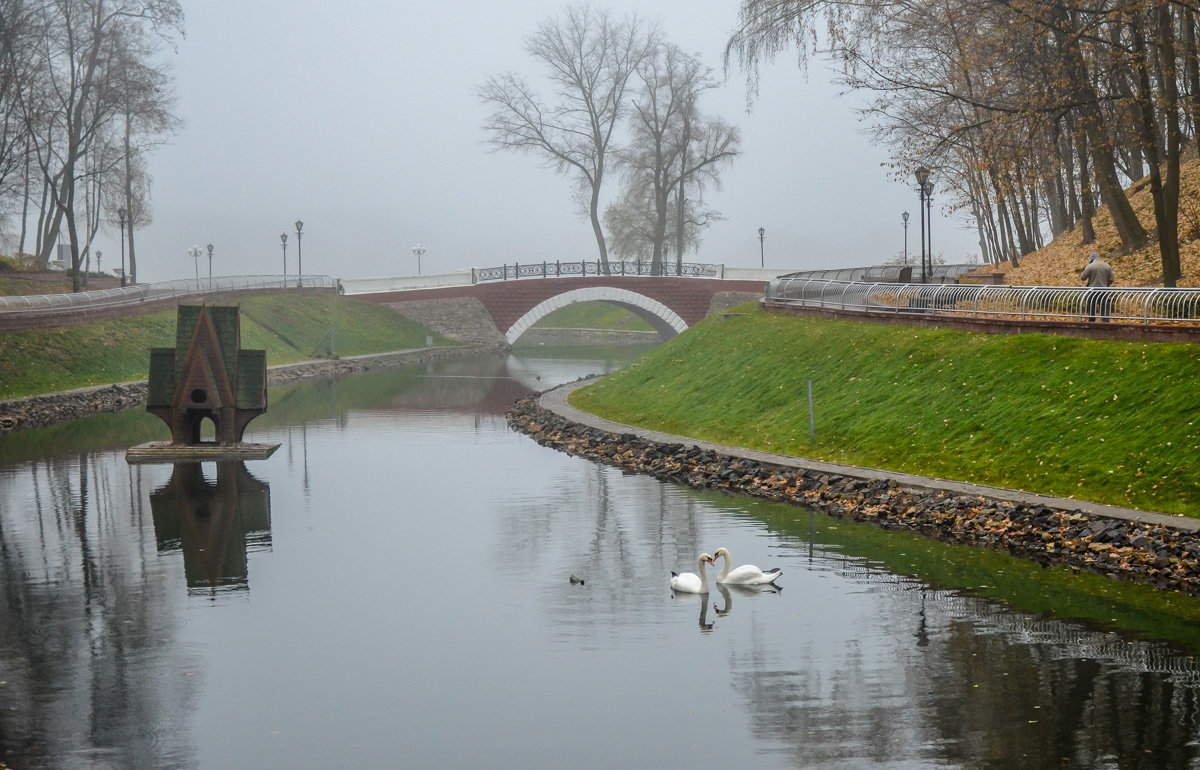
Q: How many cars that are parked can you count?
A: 0